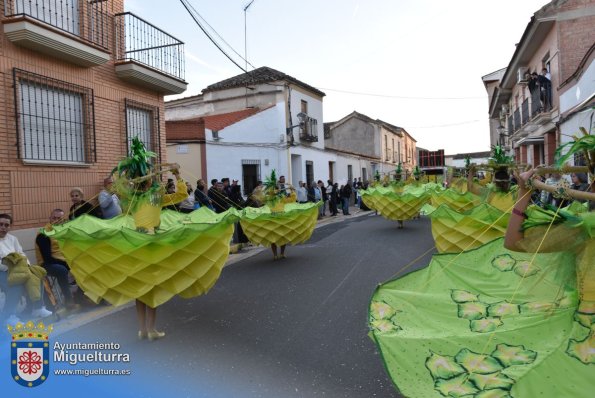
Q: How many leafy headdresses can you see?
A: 8